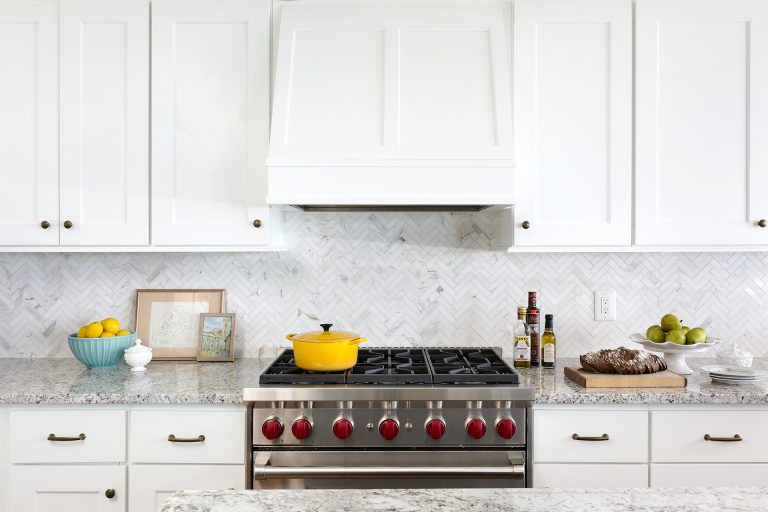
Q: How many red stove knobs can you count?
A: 7